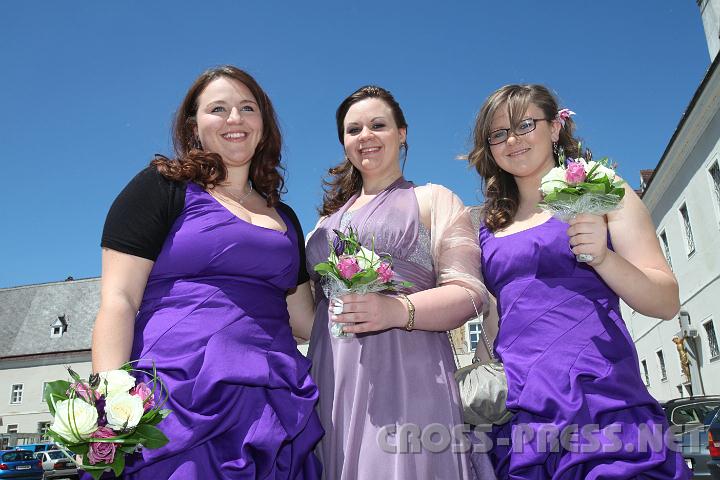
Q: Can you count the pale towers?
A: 1